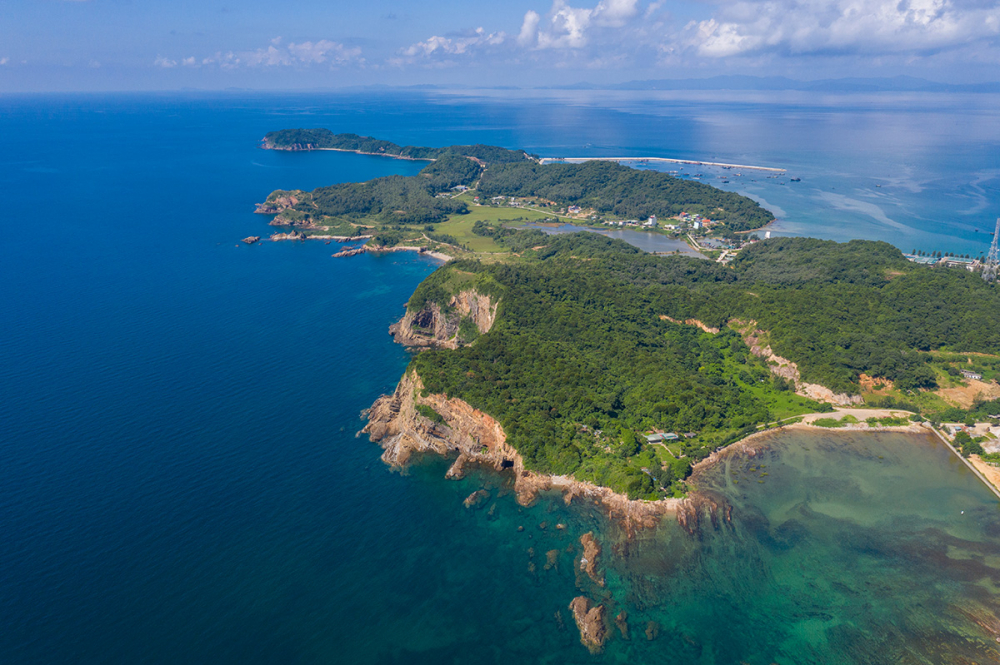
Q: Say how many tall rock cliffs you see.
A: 2